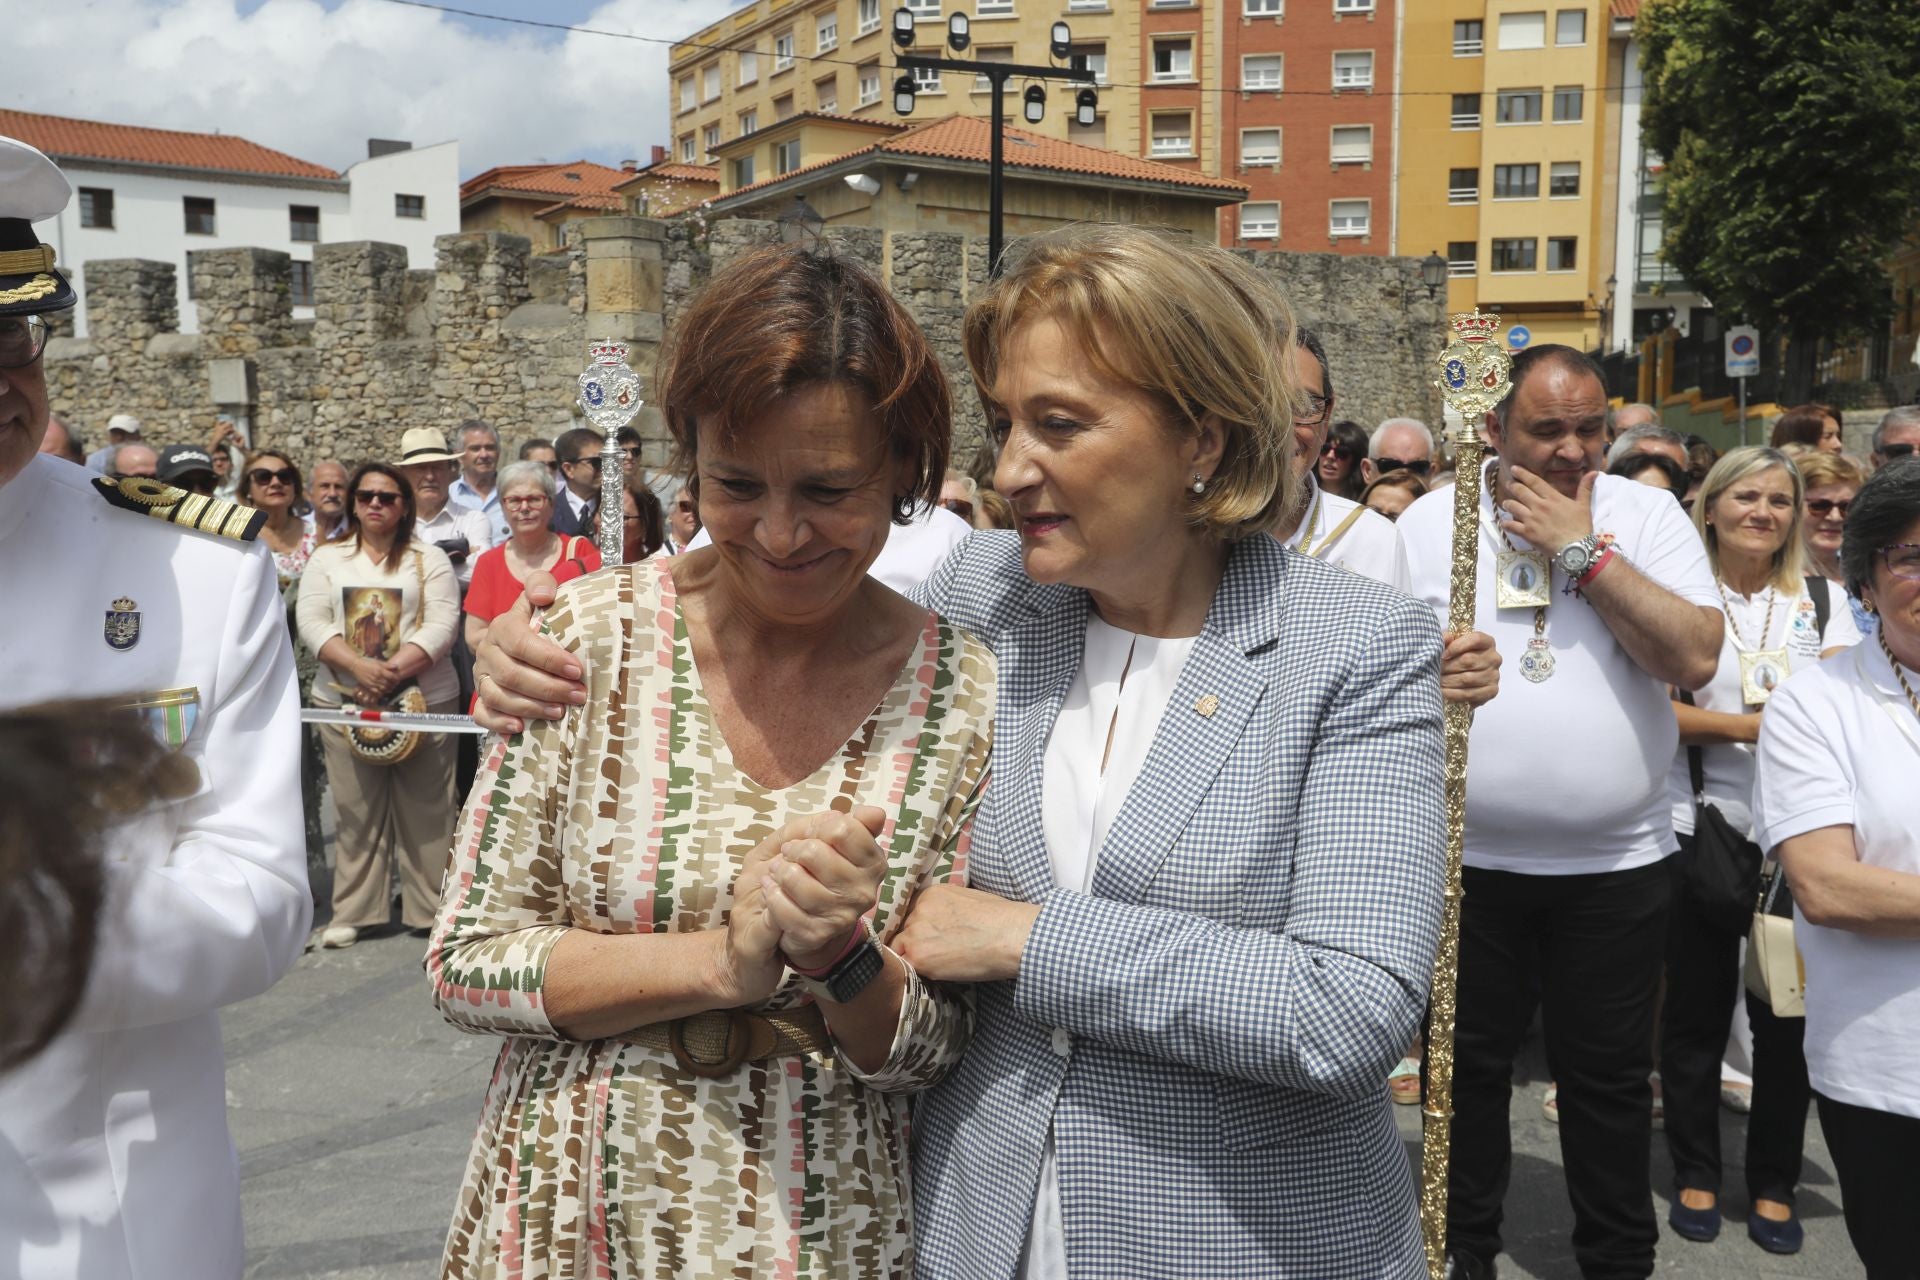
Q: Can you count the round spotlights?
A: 6